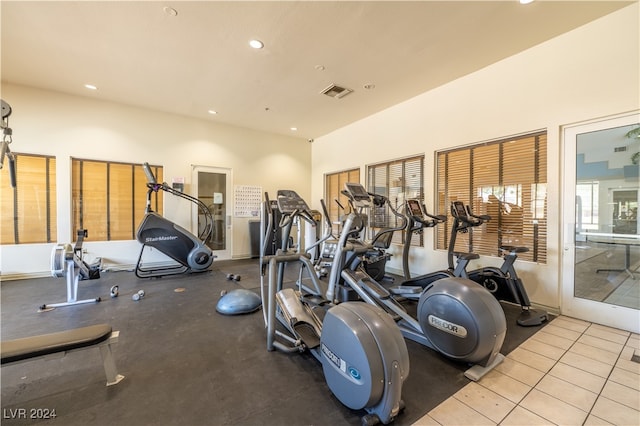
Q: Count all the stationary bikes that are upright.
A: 2